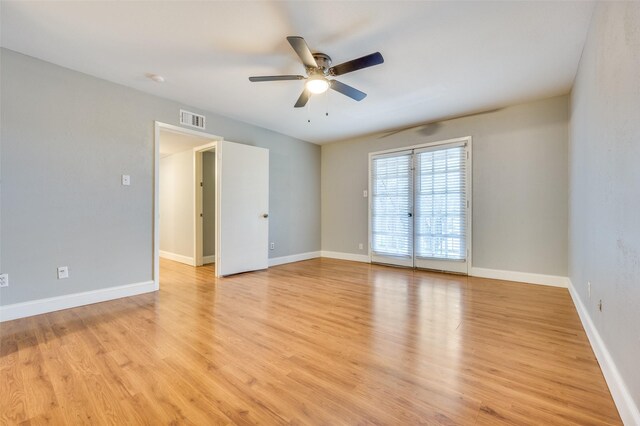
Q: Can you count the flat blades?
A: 5